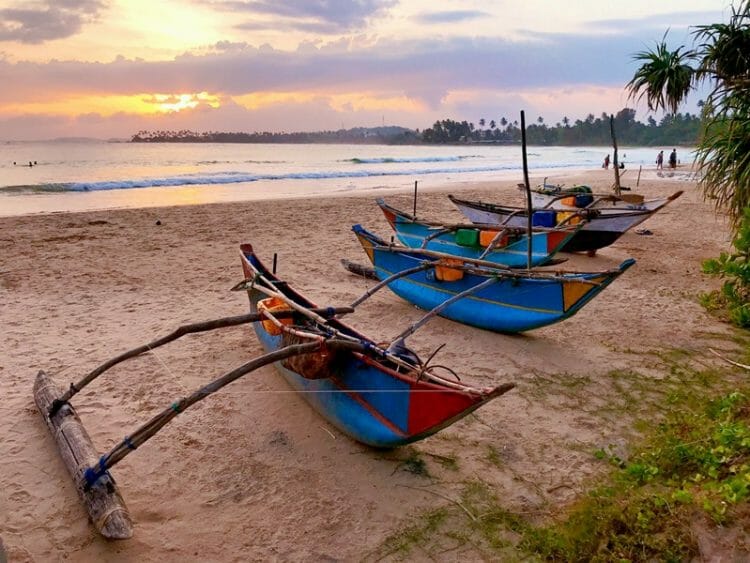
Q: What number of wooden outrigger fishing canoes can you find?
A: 5